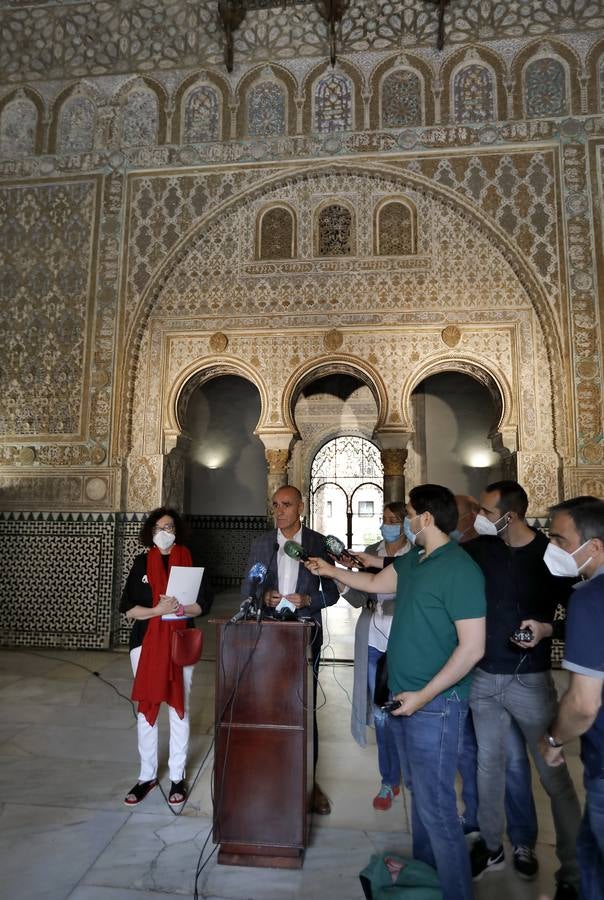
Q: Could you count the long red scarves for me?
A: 1